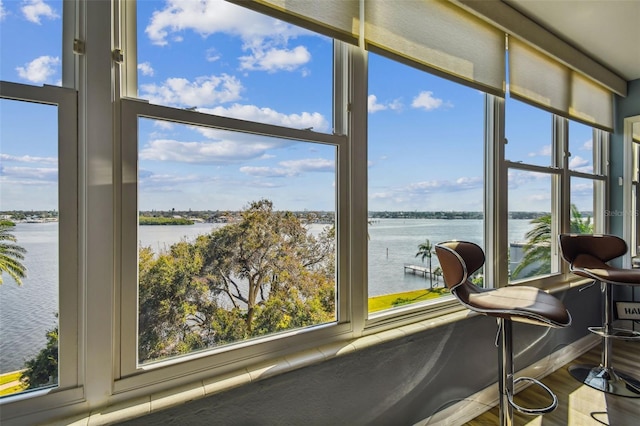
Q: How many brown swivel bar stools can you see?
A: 2